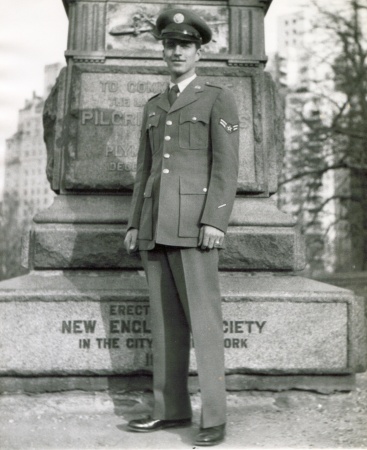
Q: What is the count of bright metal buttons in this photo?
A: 6